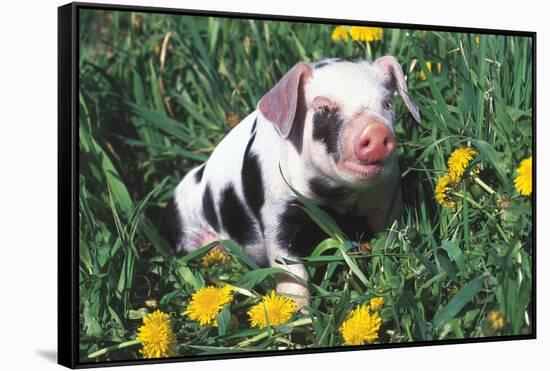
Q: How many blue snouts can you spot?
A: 0